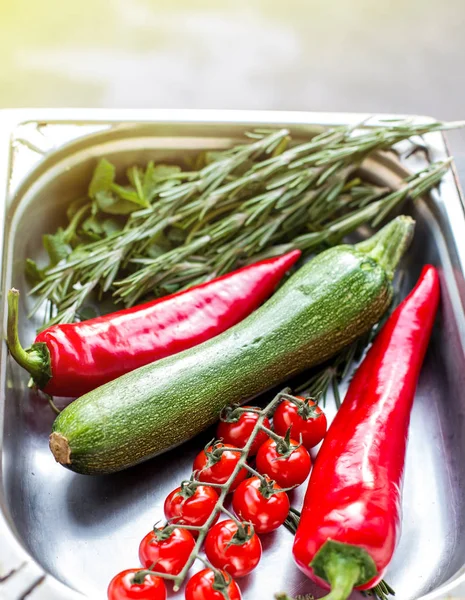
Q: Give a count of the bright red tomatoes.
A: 10